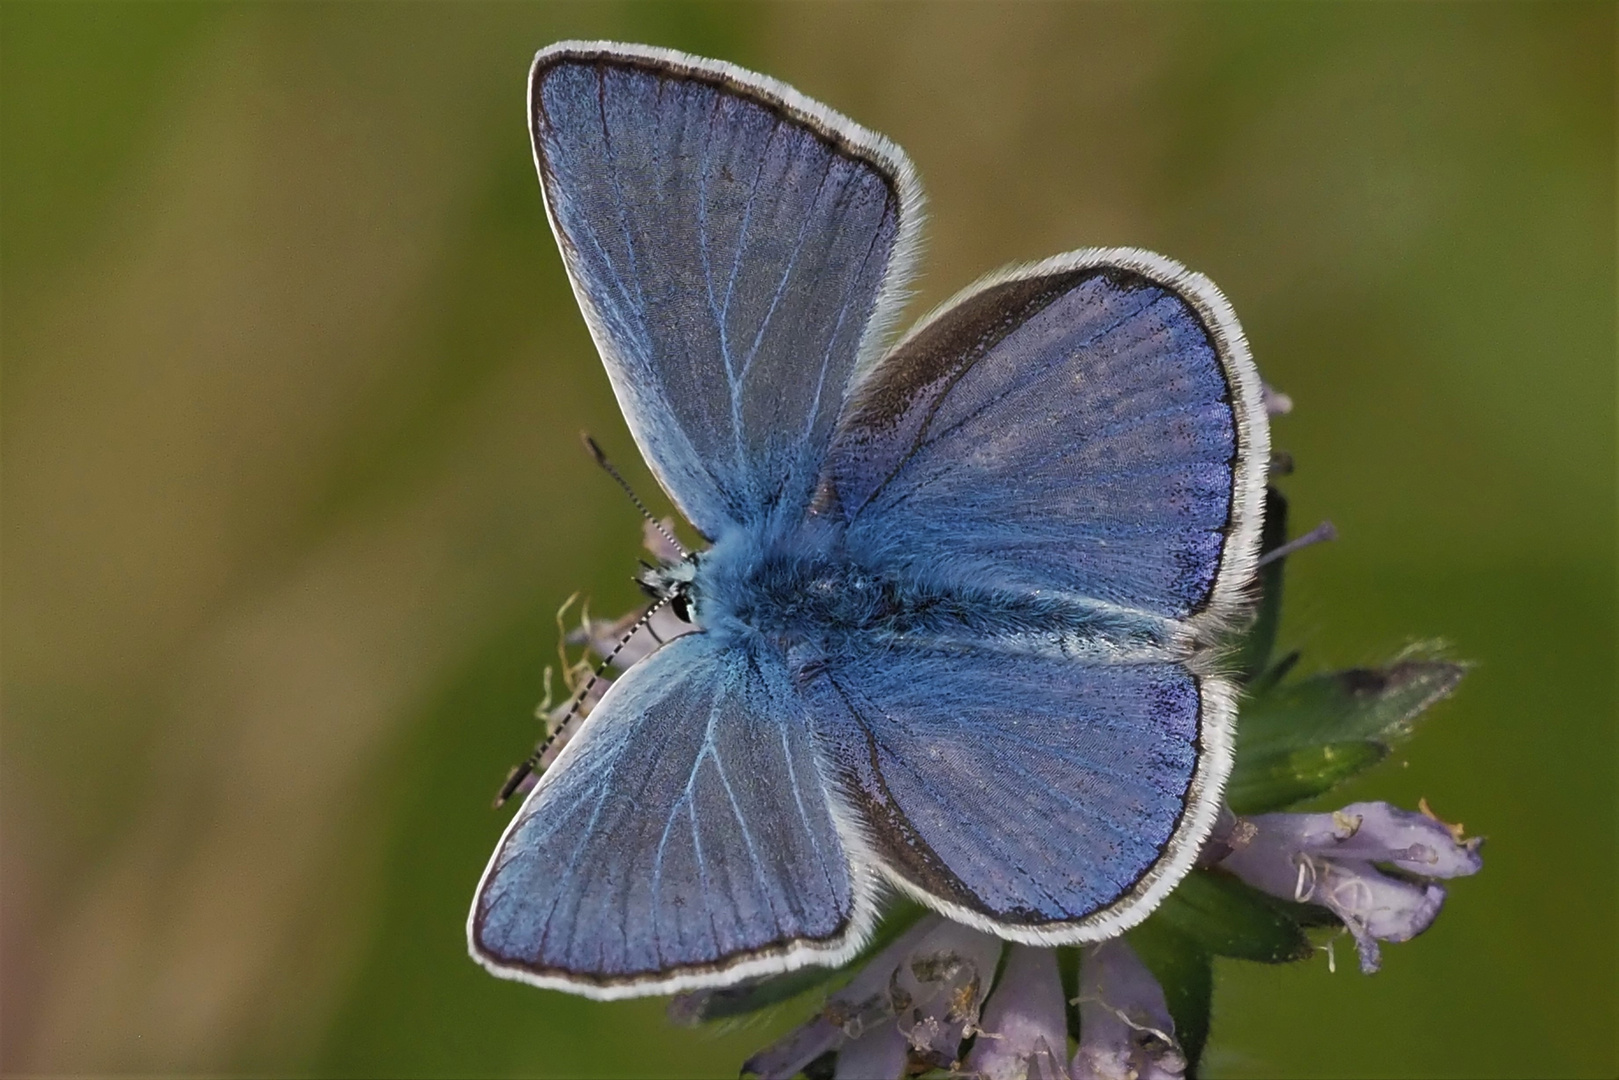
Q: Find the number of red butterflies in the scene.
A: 0